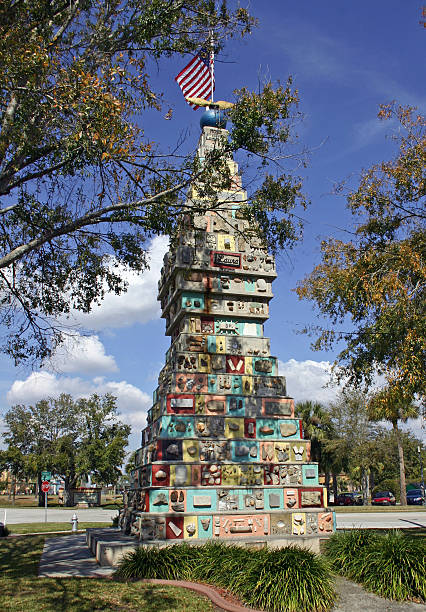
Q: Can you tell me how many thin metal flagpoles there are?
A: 1